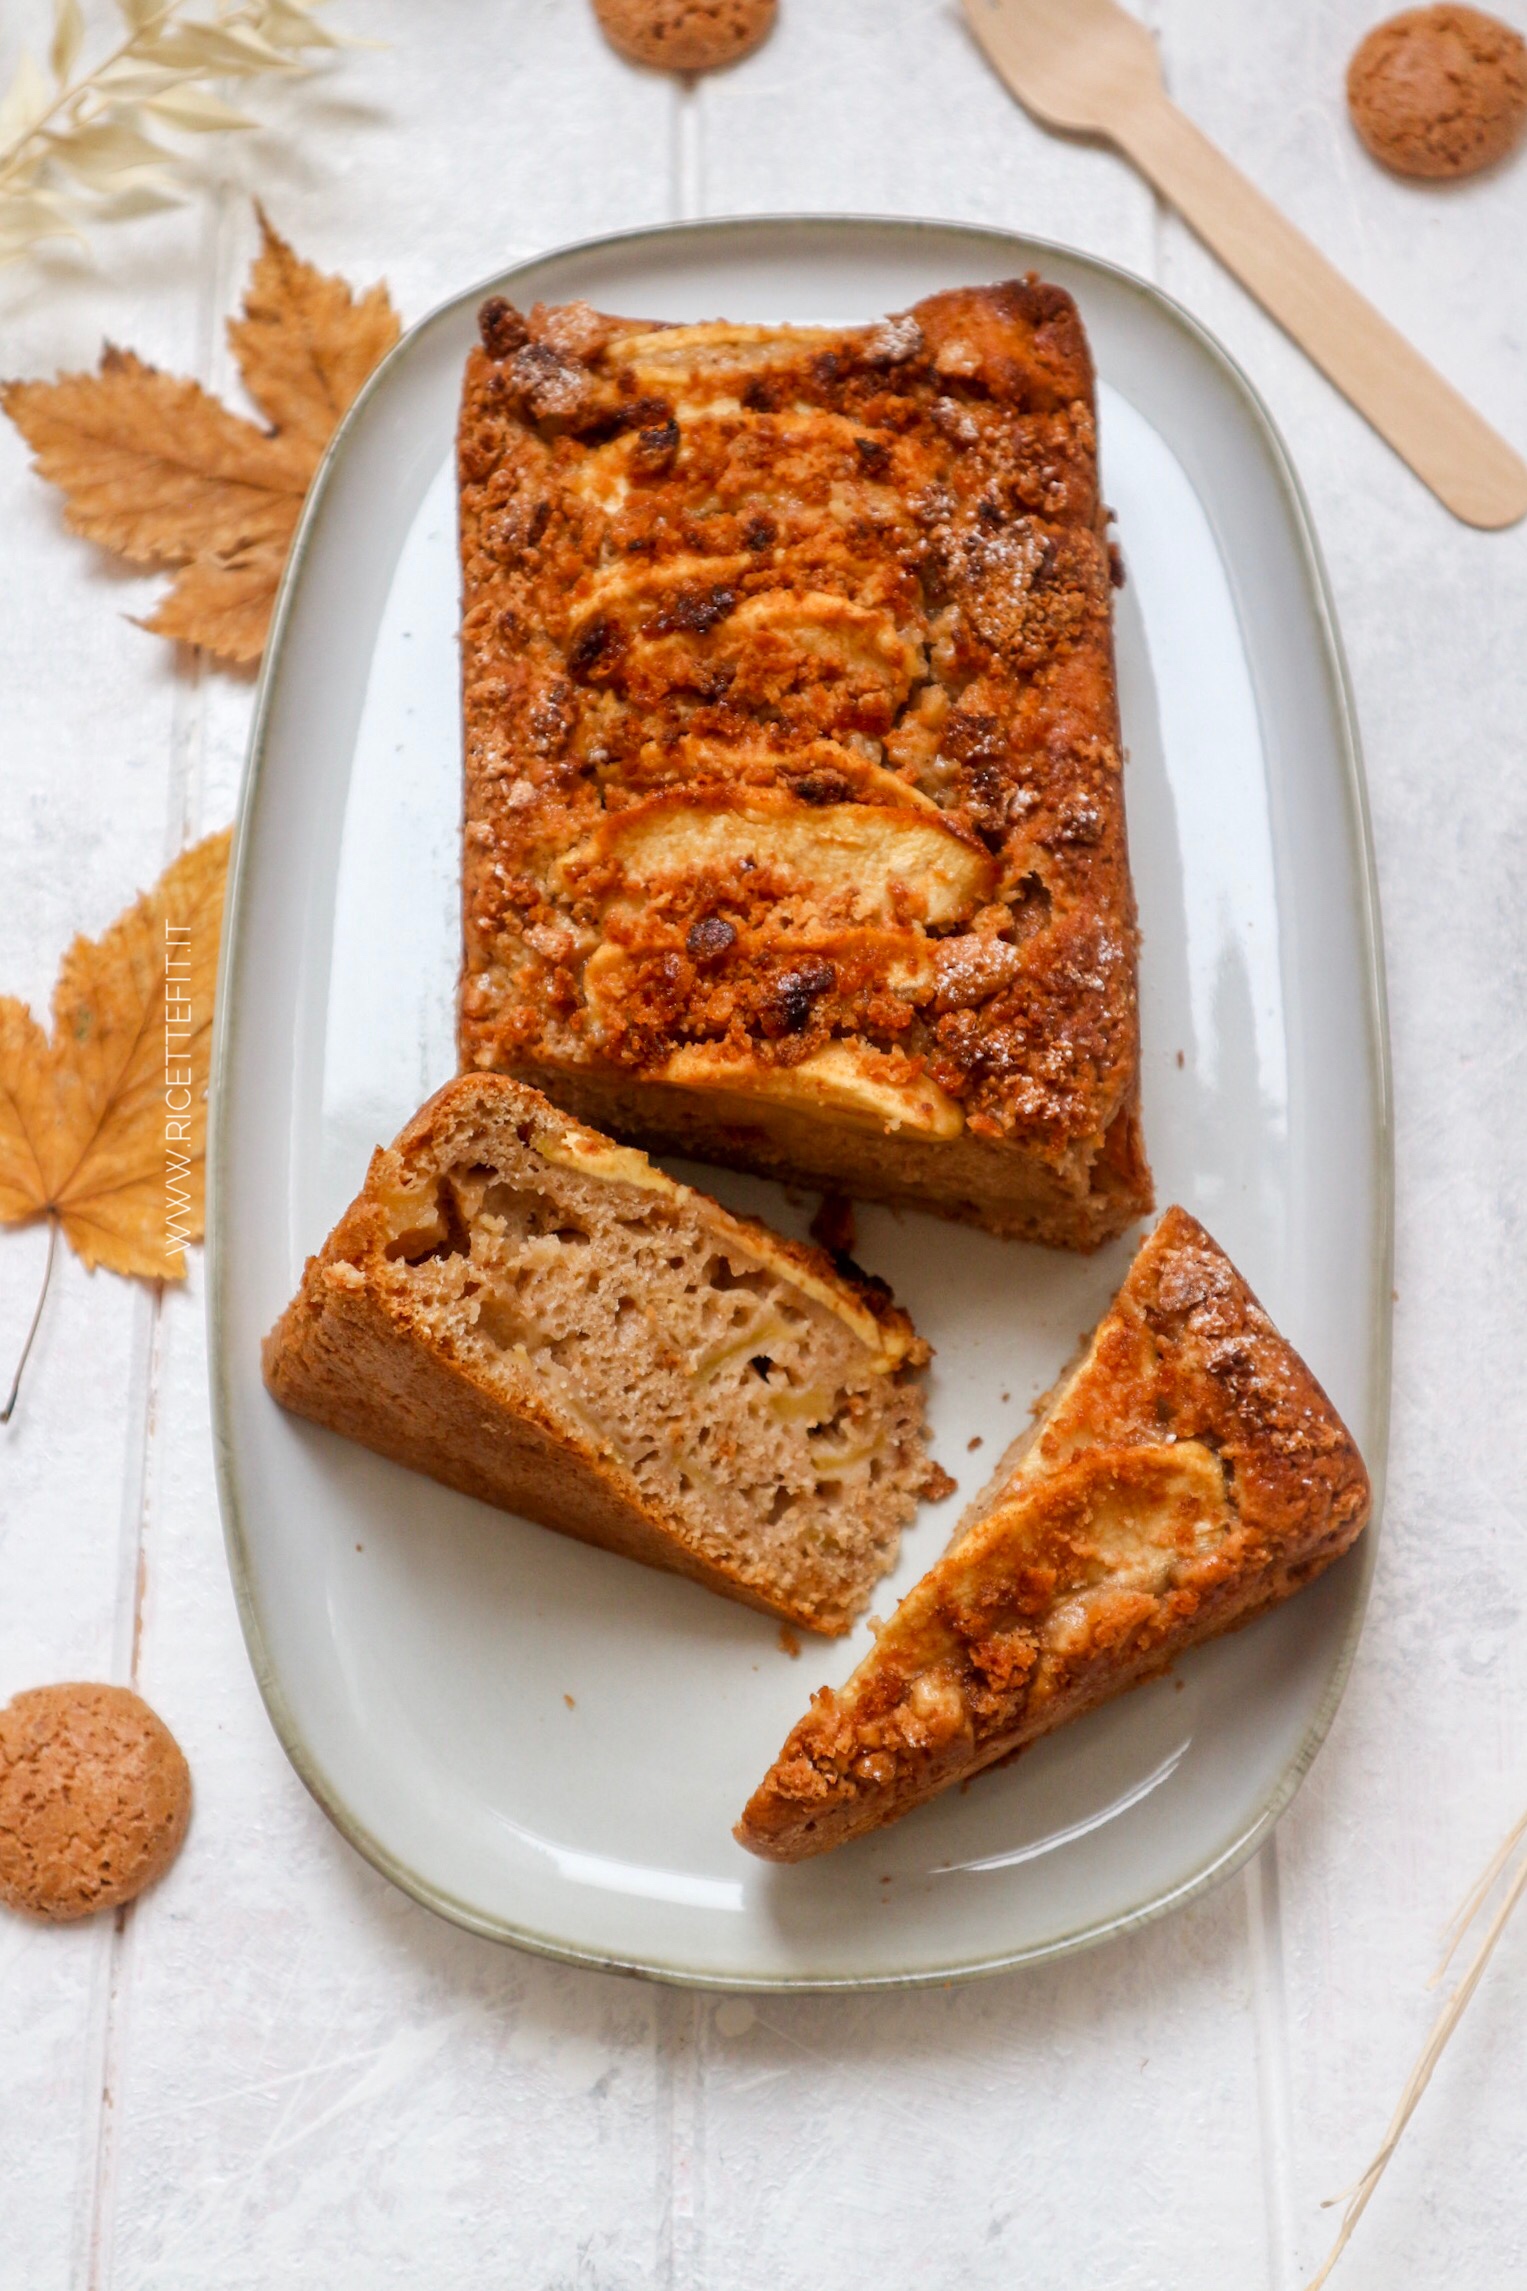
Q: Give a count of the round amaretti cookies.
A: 3